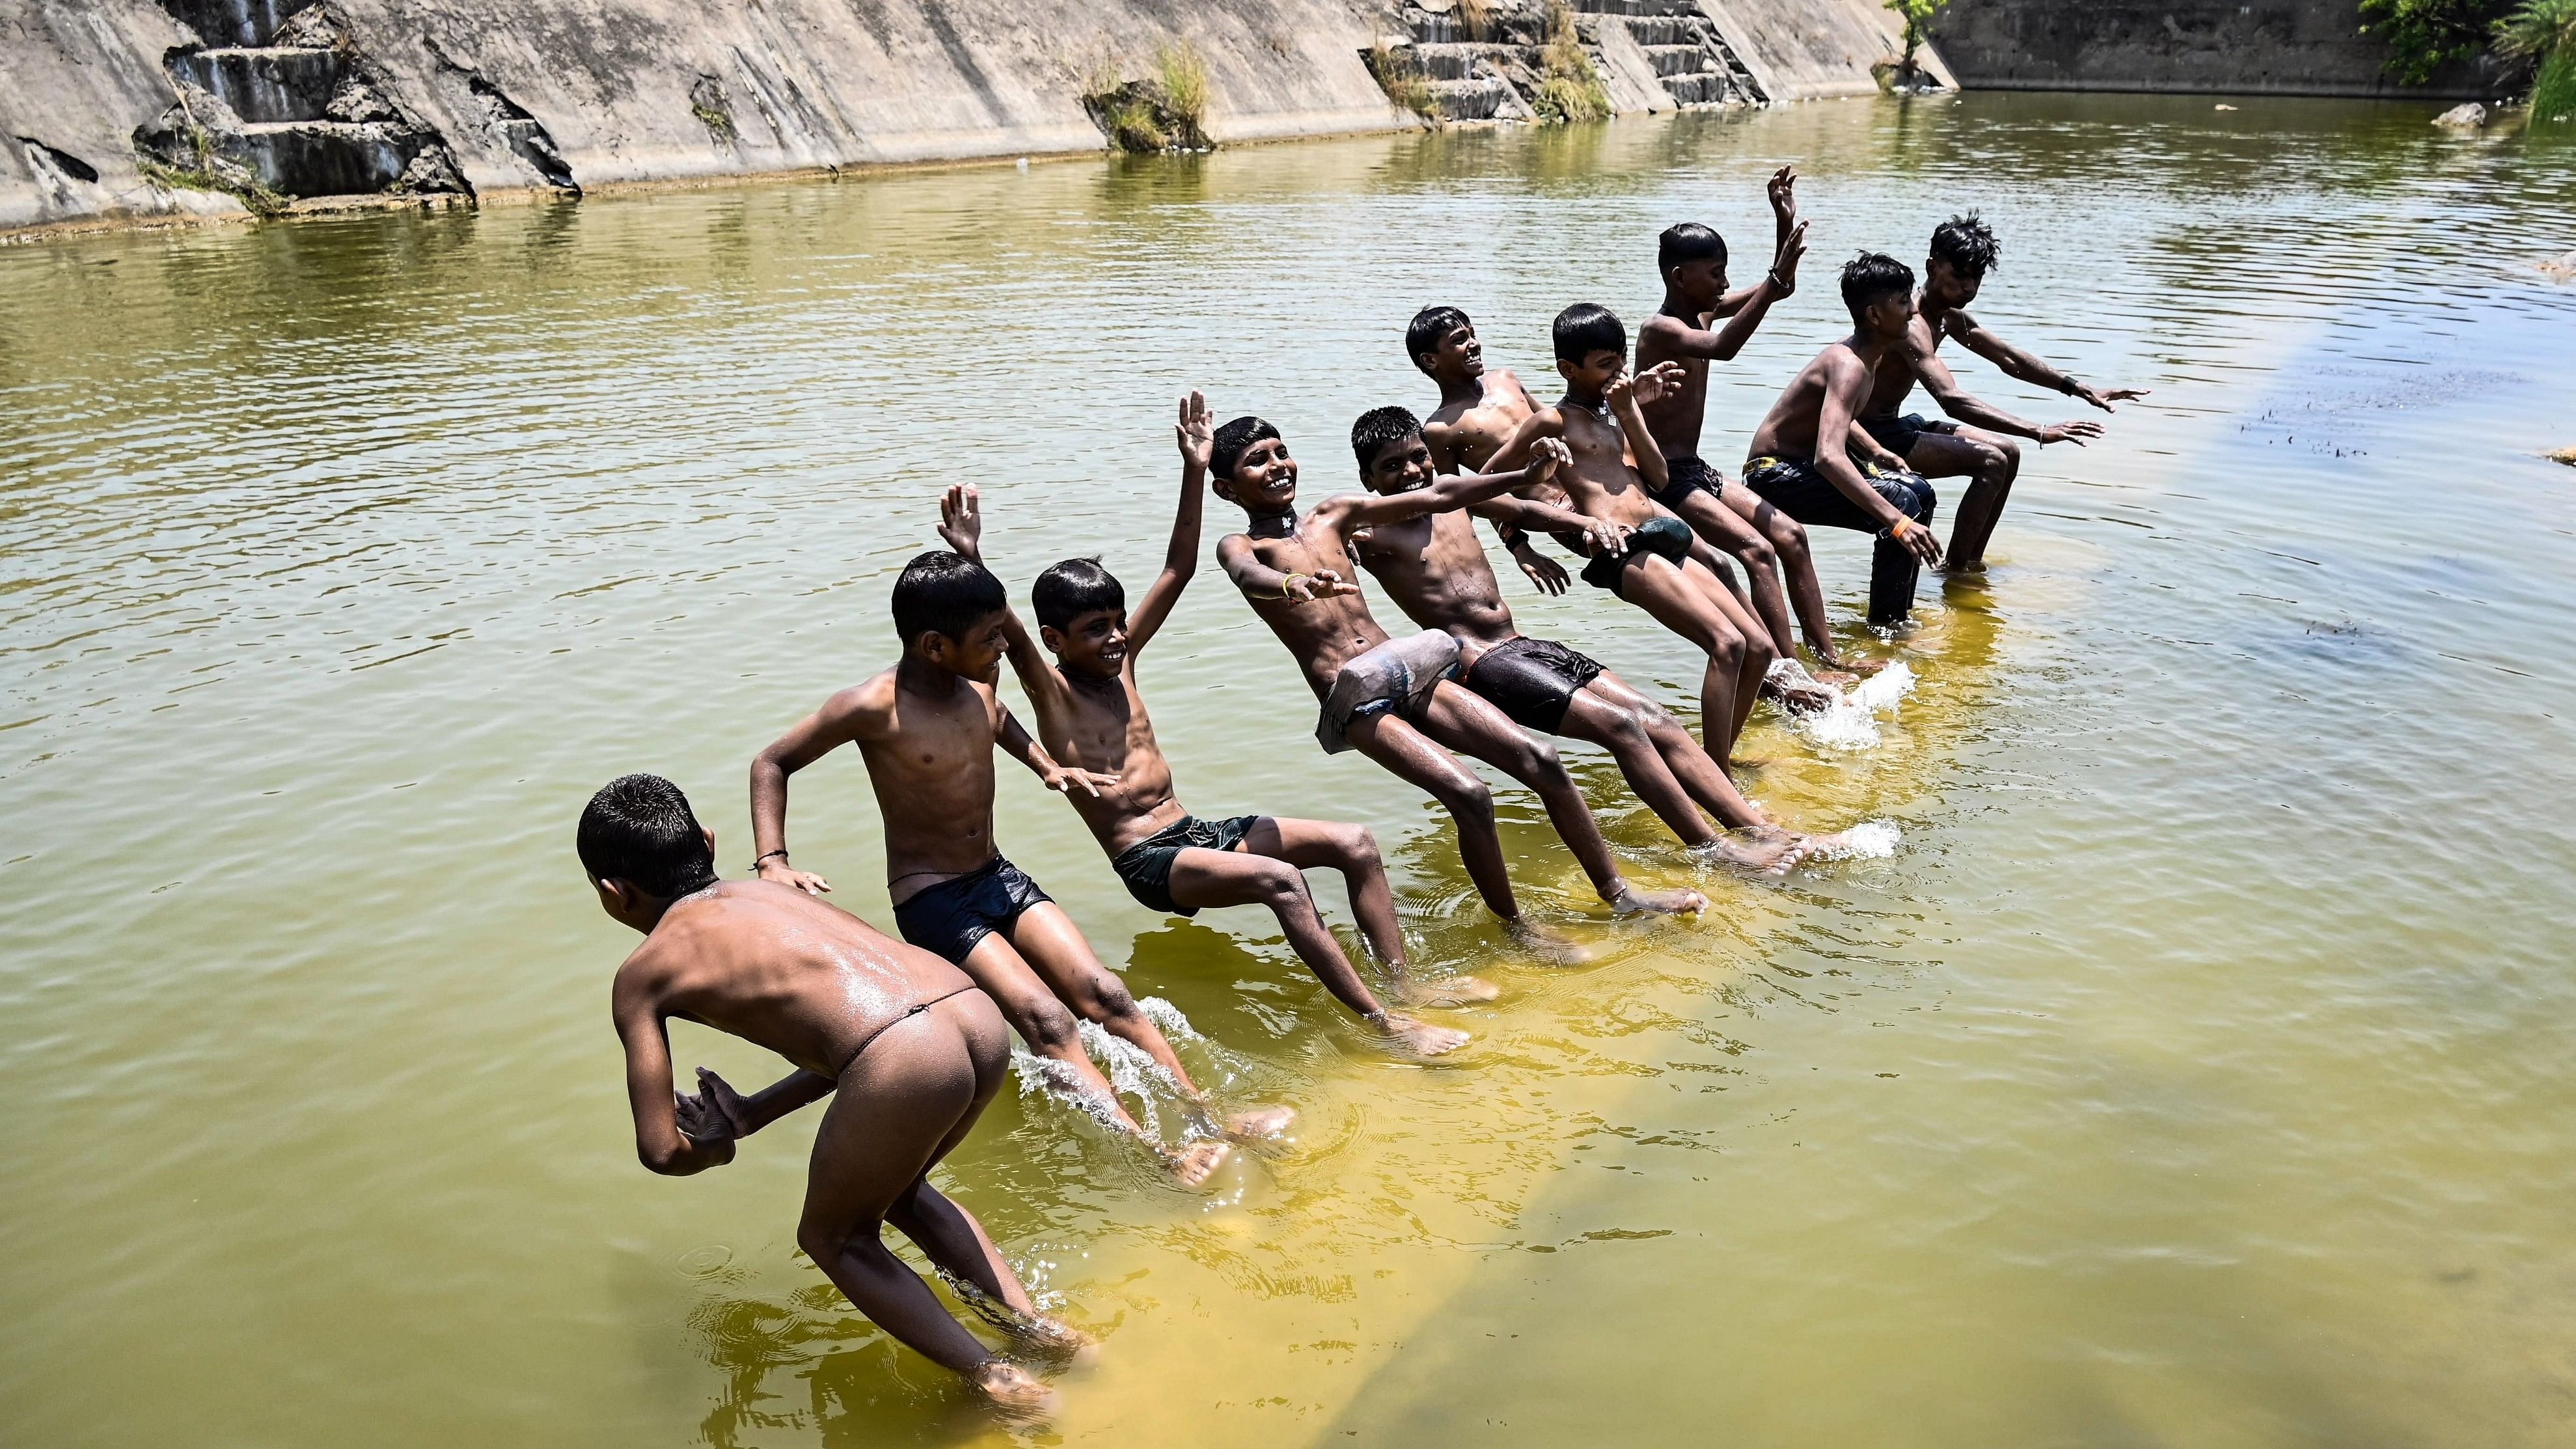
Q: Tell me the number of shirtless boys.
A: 10